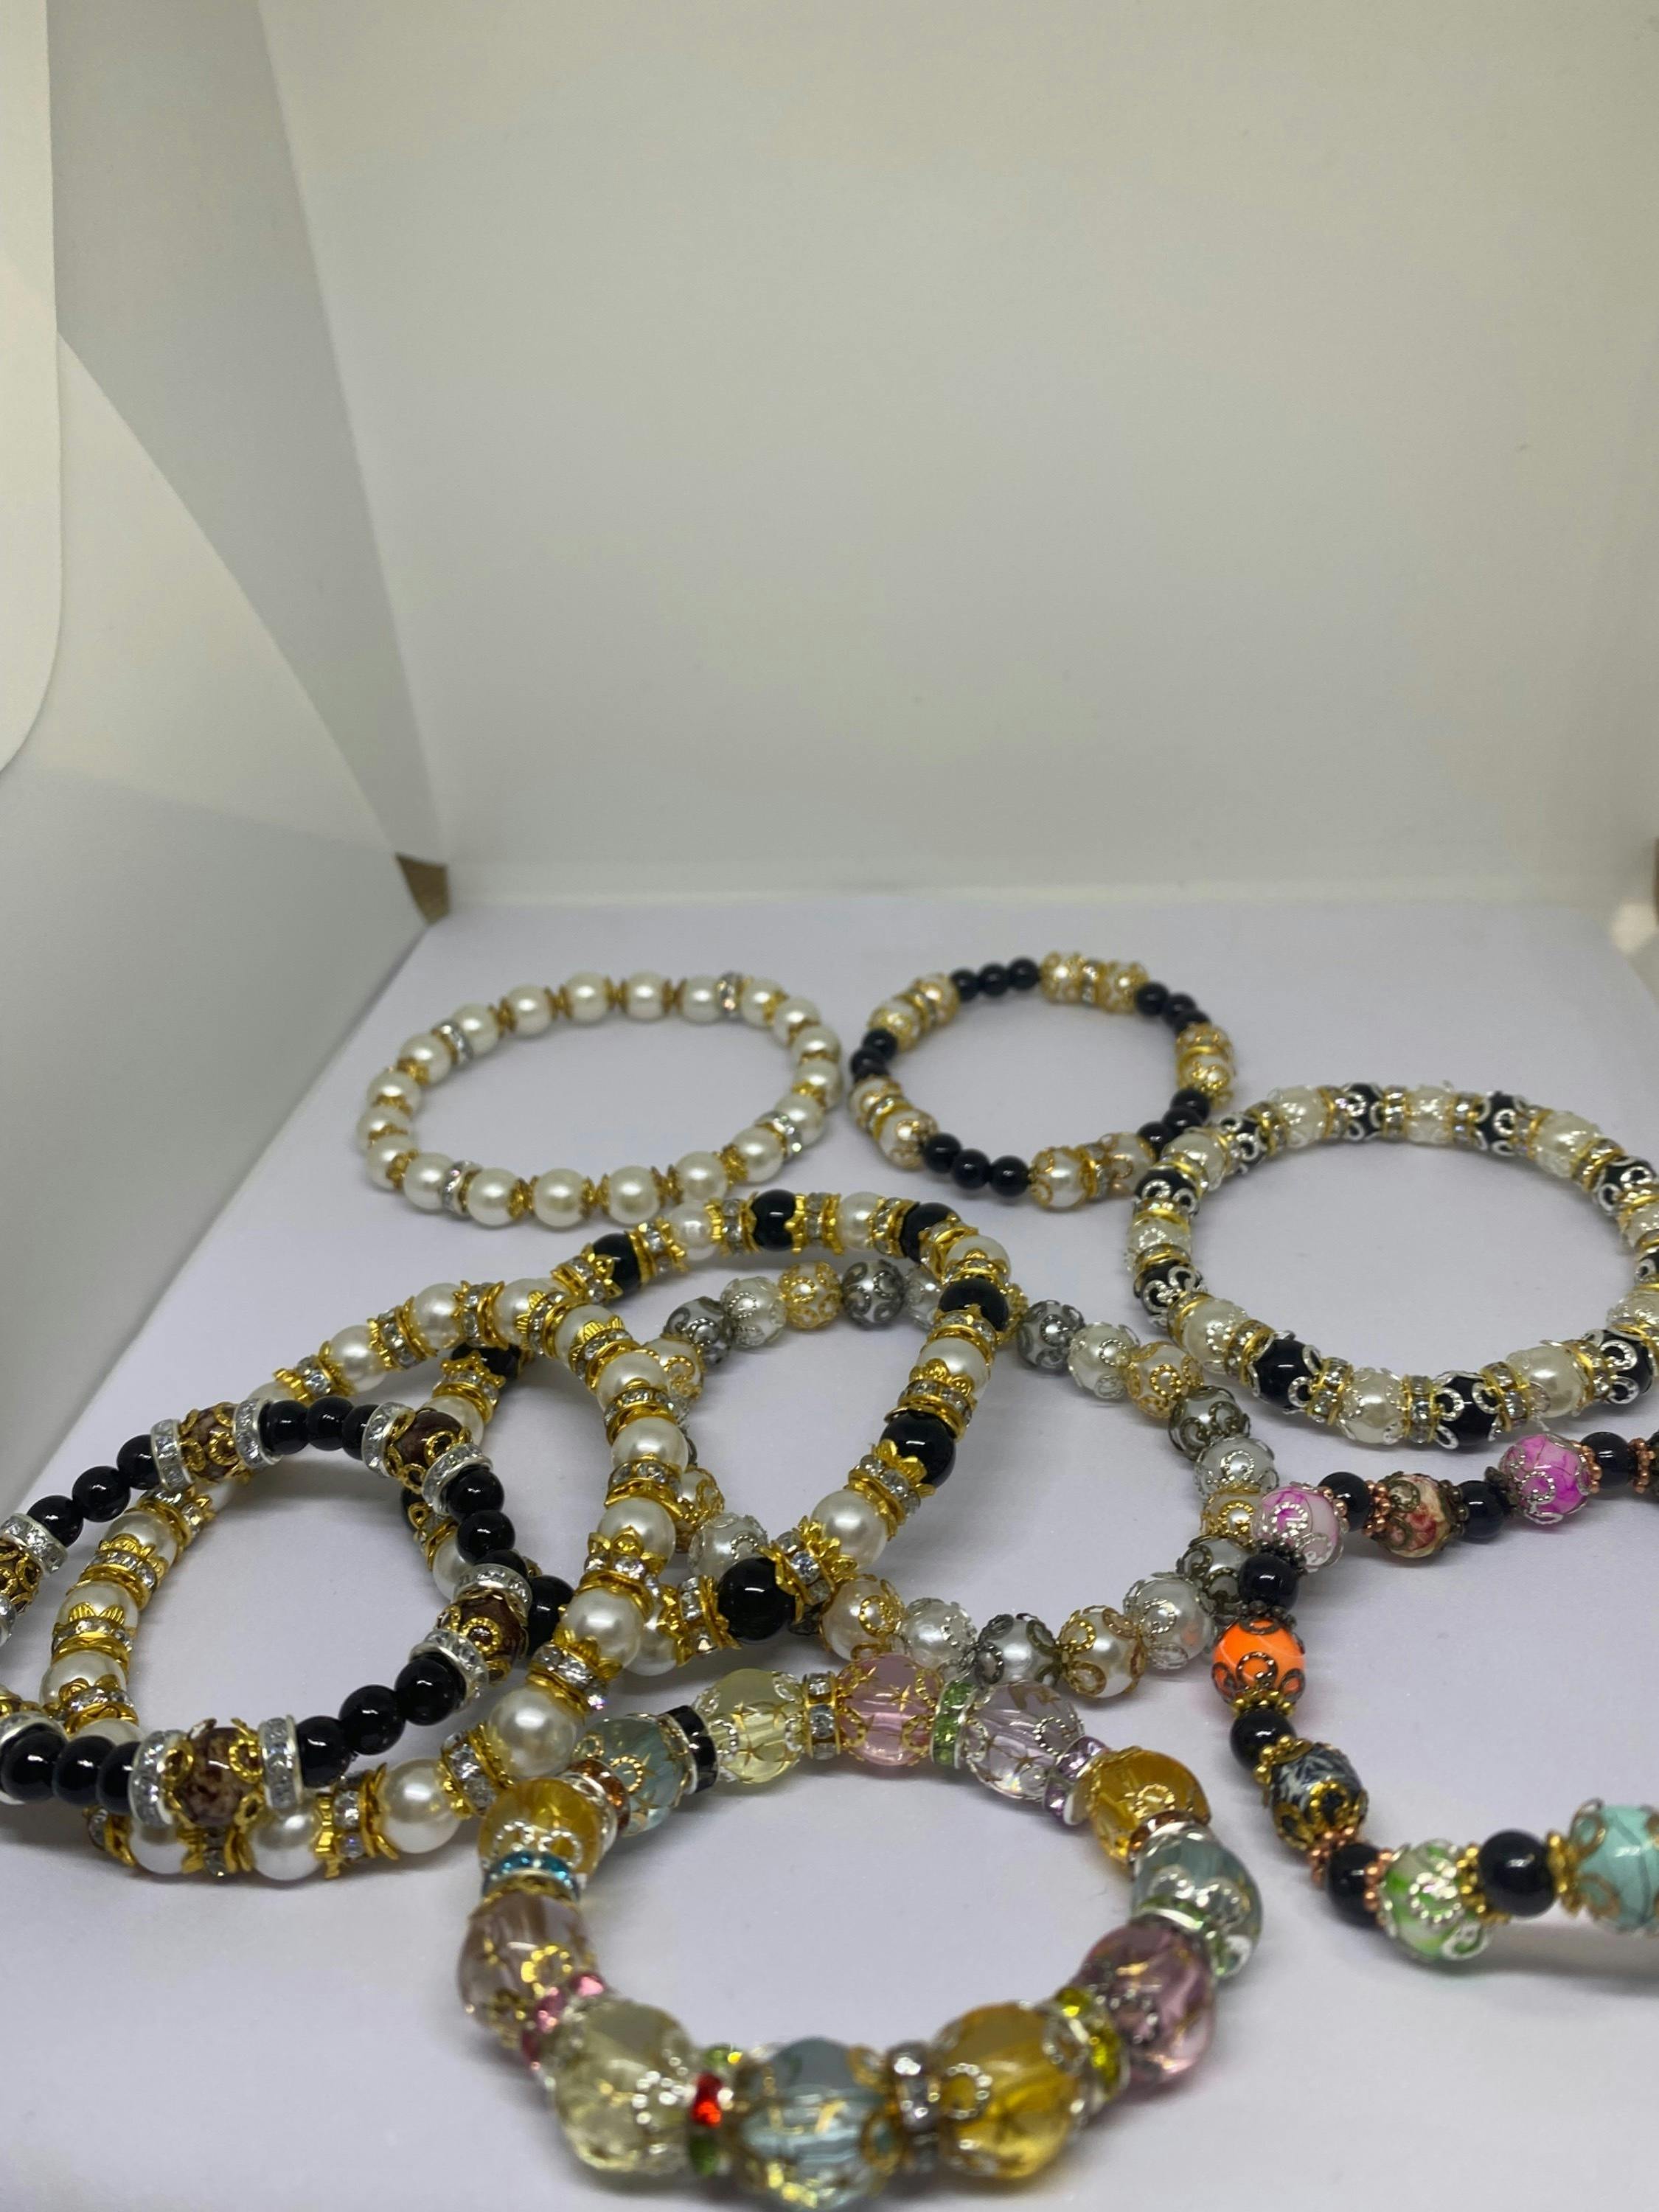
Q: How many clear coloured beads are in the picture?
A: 12